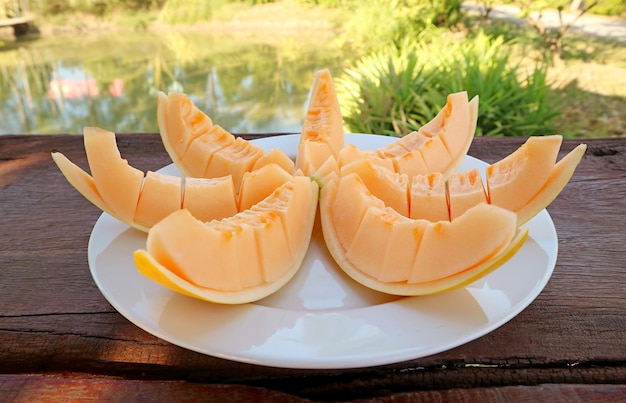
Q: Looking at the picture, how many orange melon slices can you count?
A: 7